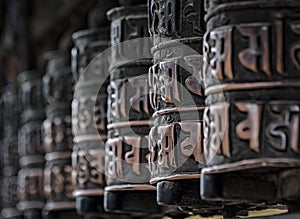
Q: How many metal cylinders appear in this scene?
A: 7